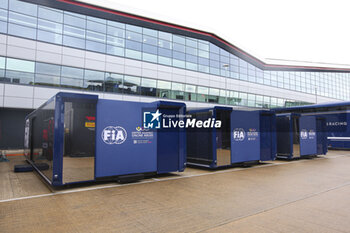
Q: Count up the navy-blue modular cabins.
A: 3